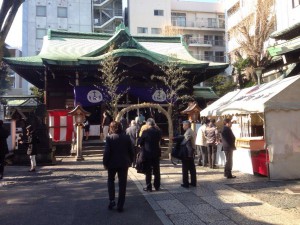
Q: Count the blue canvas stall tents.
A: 0